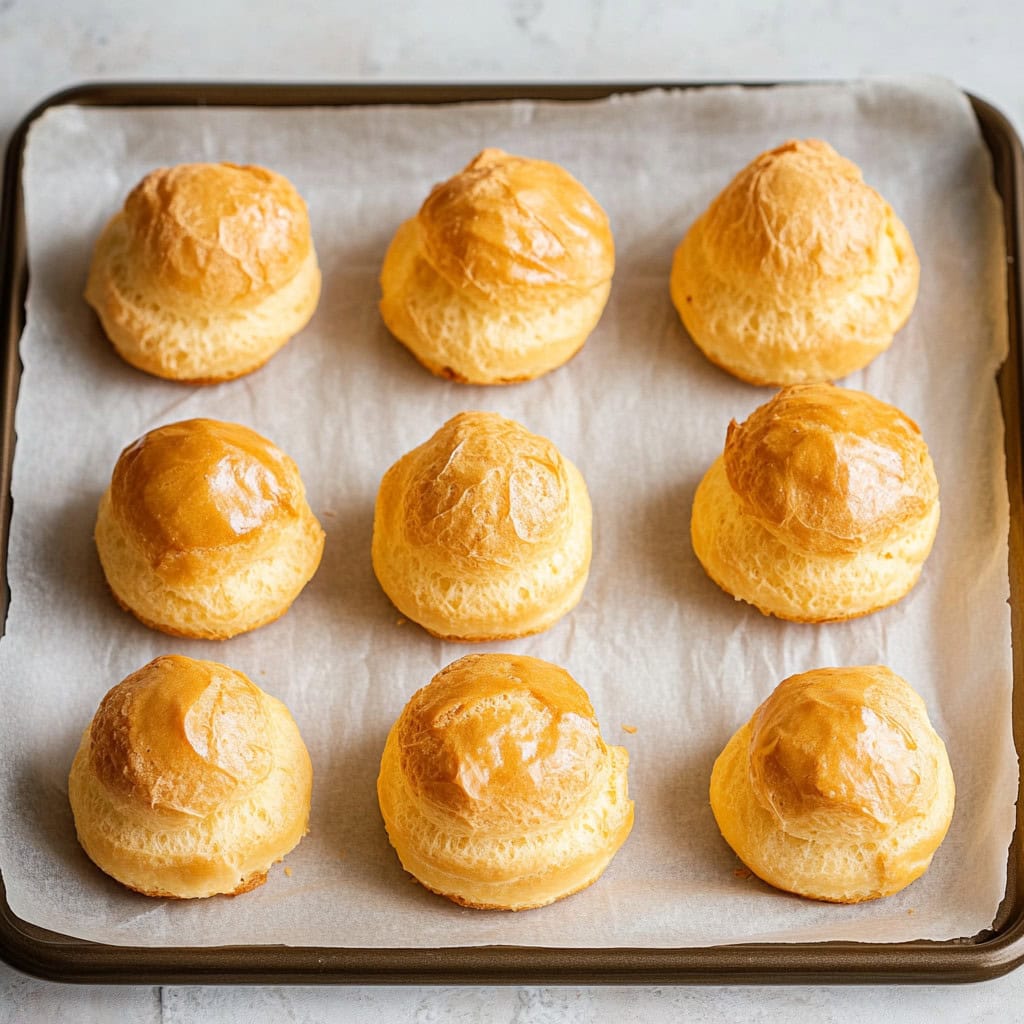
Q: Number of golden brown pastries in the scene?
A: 9